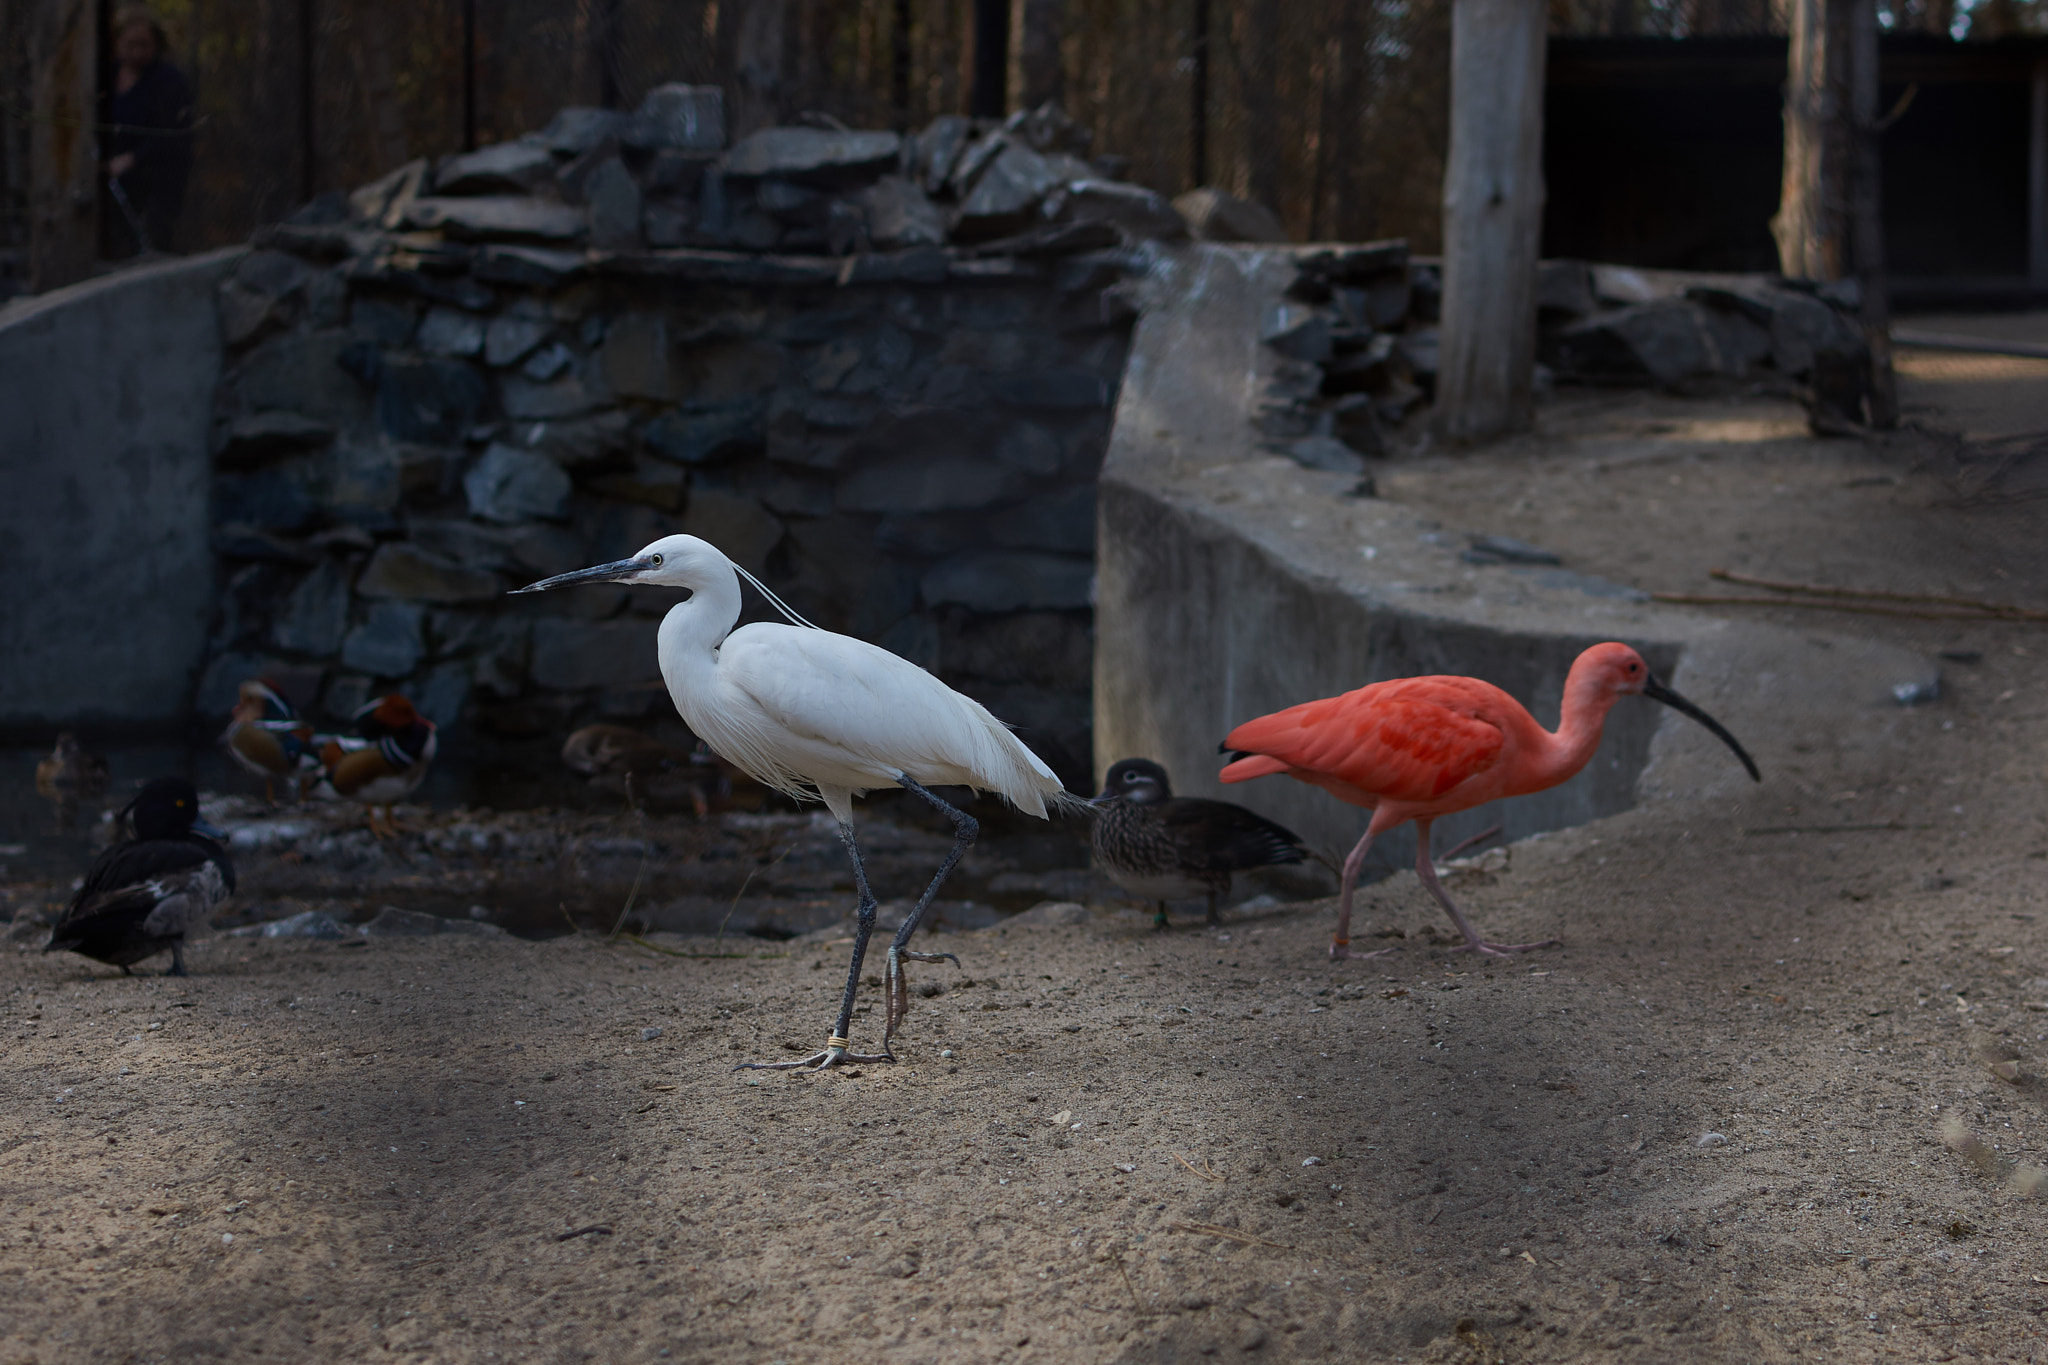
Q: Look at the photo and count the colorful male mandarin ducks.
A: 2